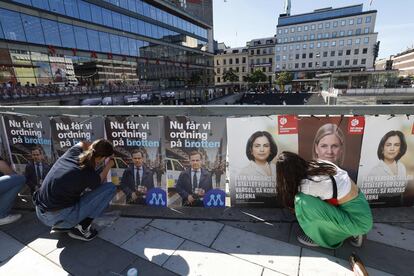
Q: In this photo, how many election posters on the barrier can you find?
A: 7